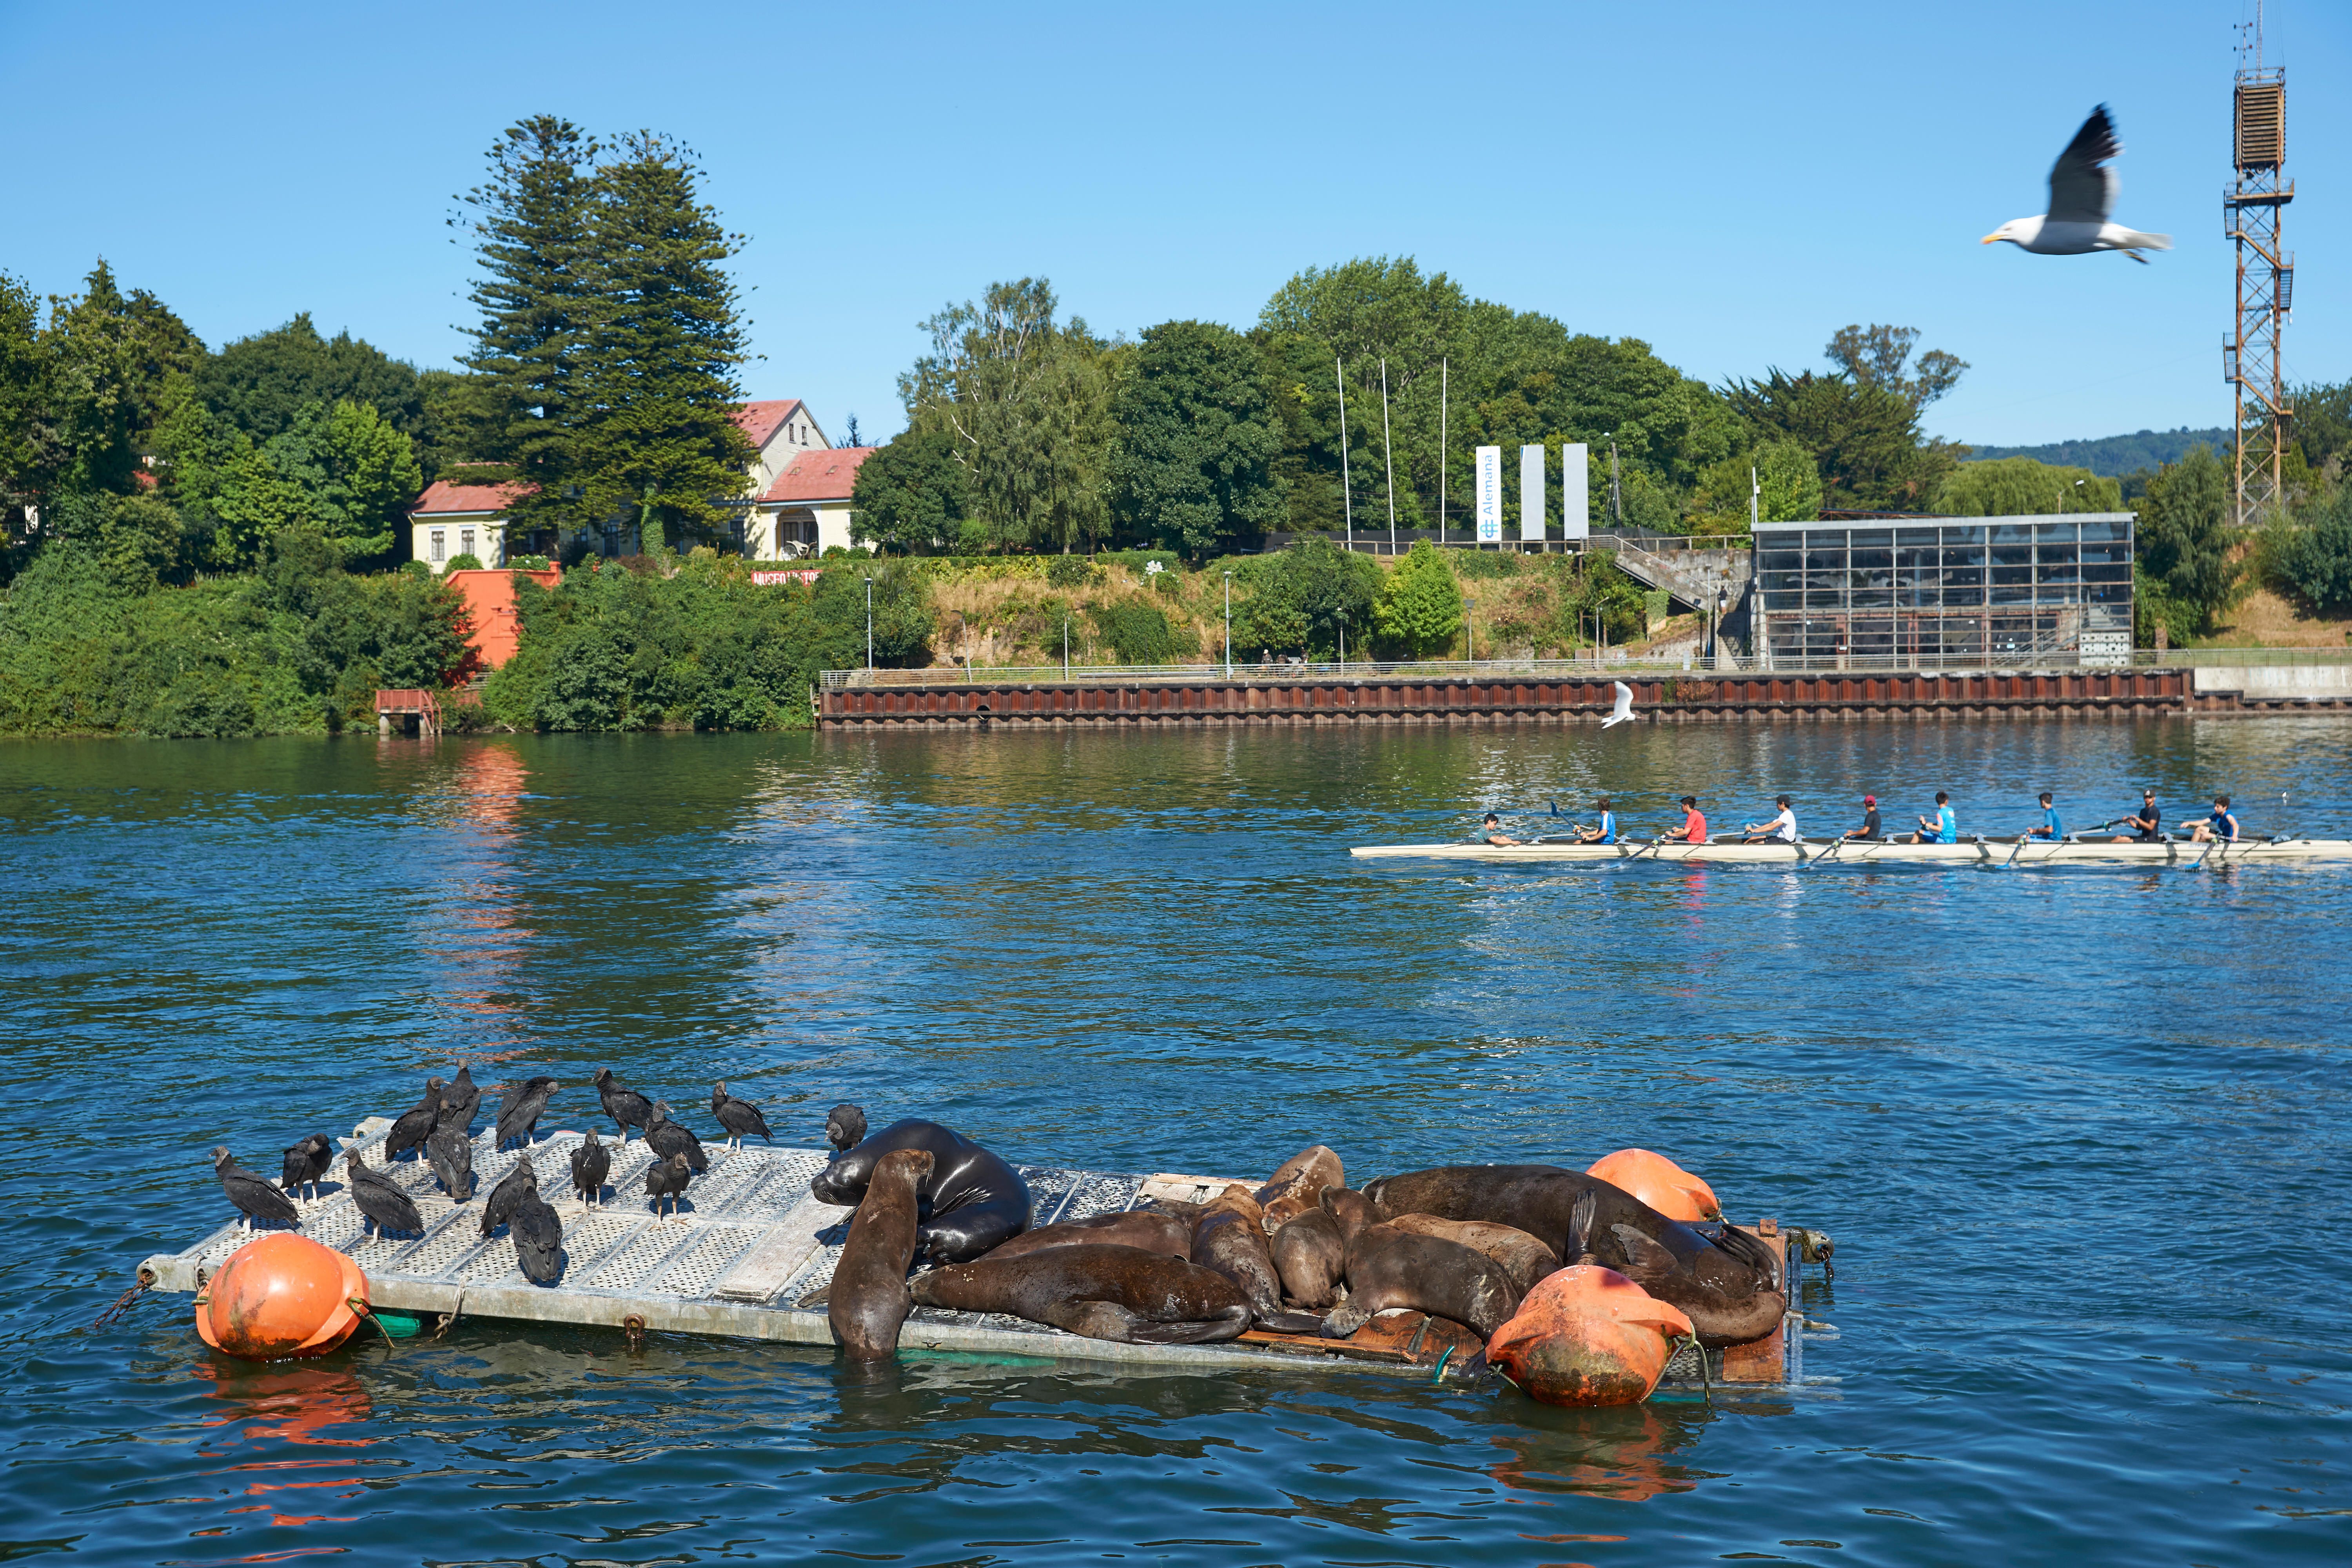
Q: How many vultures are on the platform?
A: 15